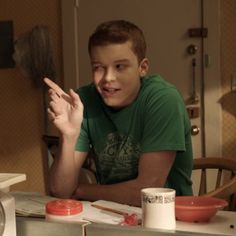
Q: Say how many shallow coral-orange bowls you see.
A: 1